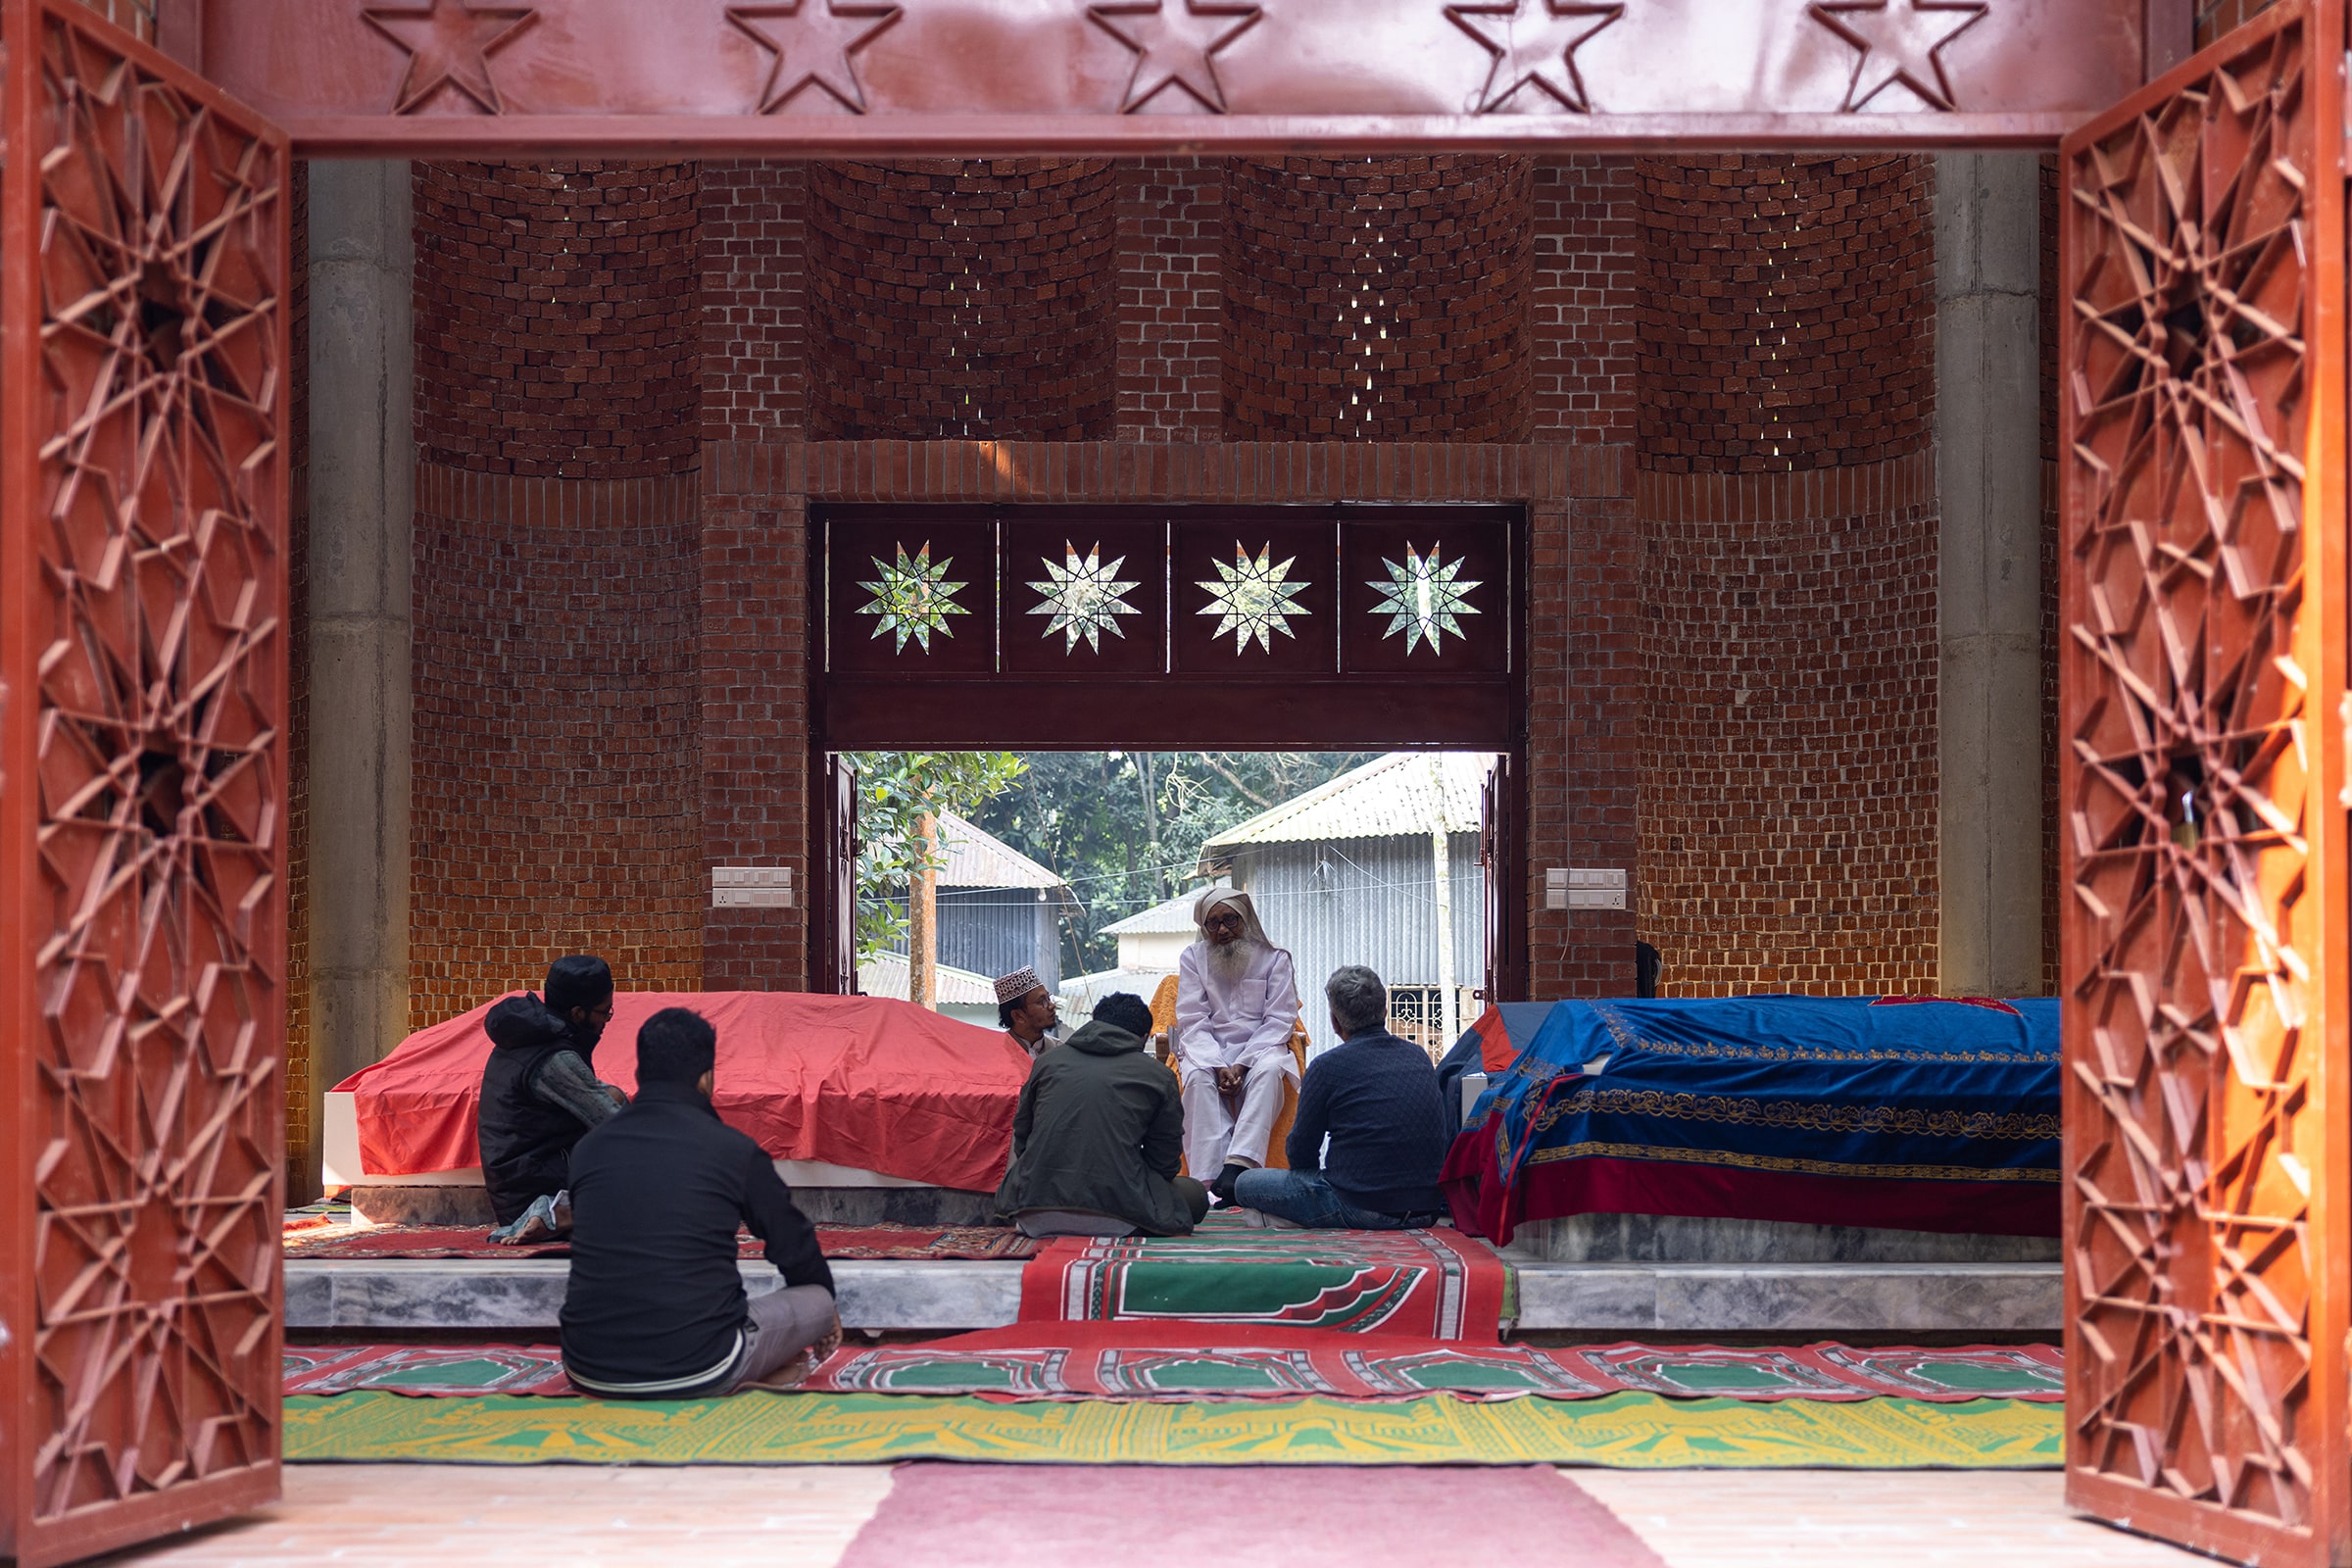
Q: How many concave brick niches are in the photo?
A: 4